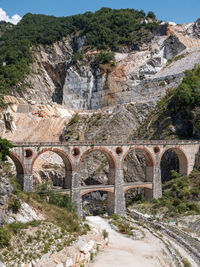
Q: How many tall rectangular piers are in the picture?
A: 4